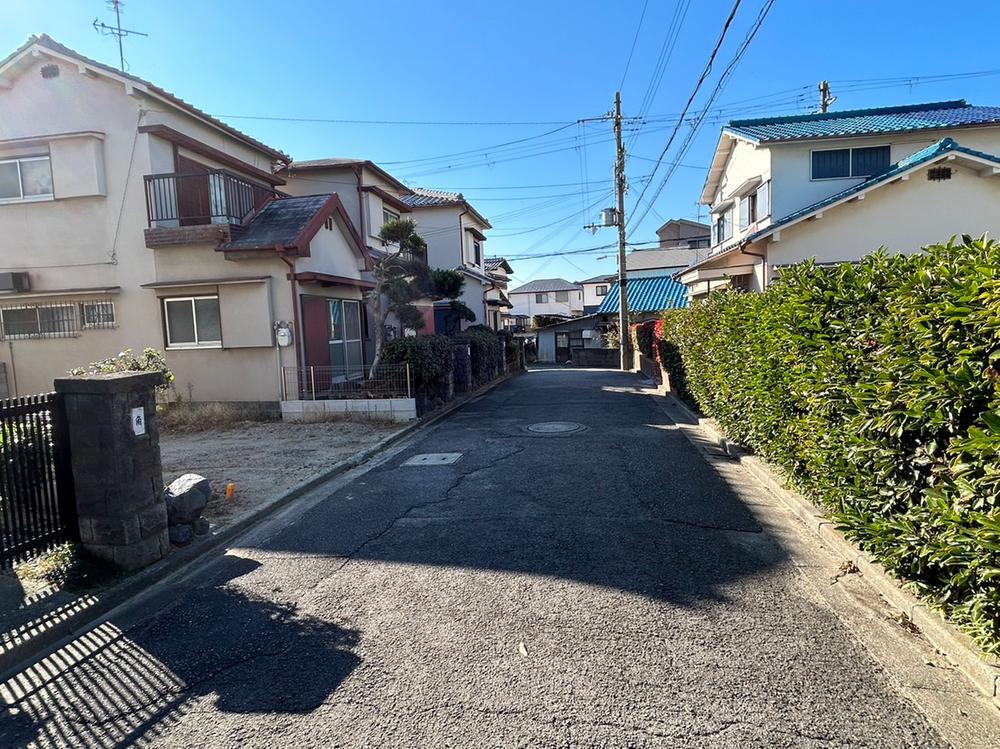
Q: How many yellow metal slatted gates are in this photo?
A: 0